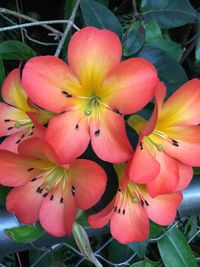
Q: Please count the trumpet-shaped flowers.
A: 5